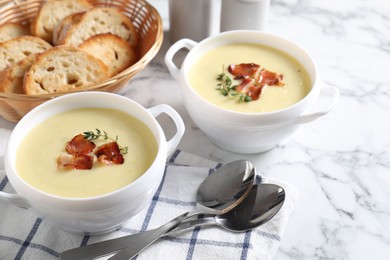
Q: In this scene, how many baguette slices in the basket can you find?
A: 7